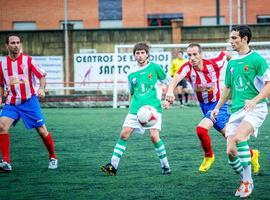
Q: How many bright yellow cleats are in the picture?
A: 2